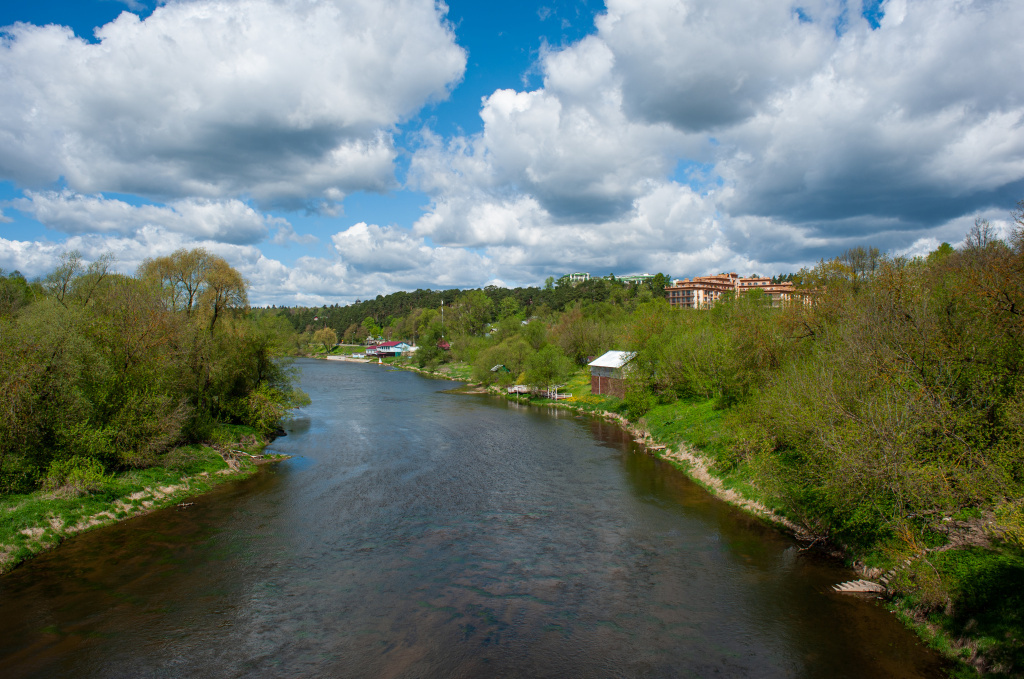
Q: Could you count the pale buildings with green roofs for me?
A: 2